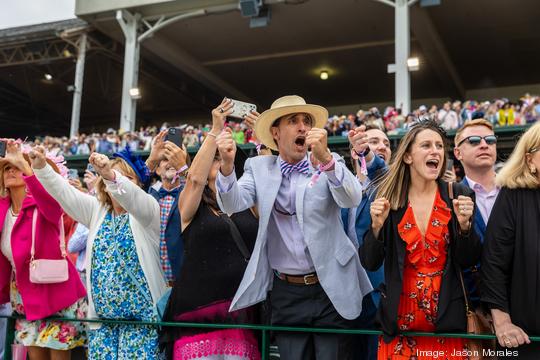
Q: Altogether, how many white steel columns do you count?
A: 3